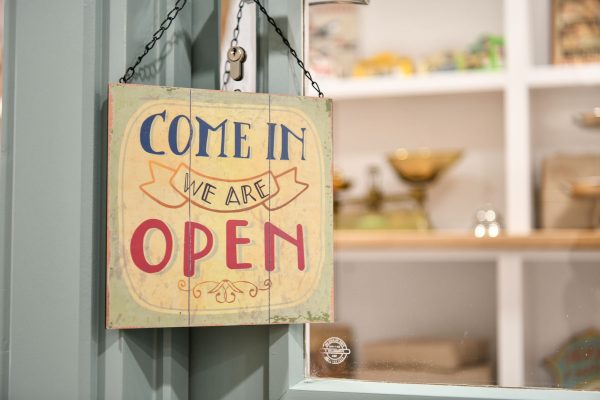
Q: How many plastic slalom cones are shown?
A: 0